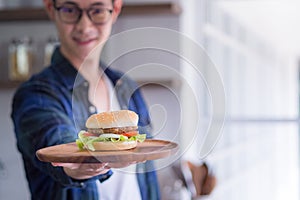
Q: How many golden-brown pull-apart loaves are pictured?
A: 0